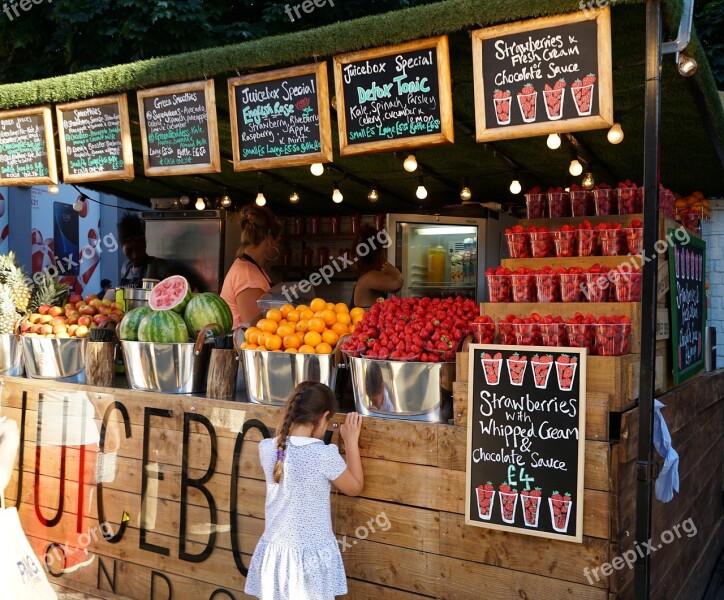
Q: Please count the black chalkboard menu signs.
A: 8